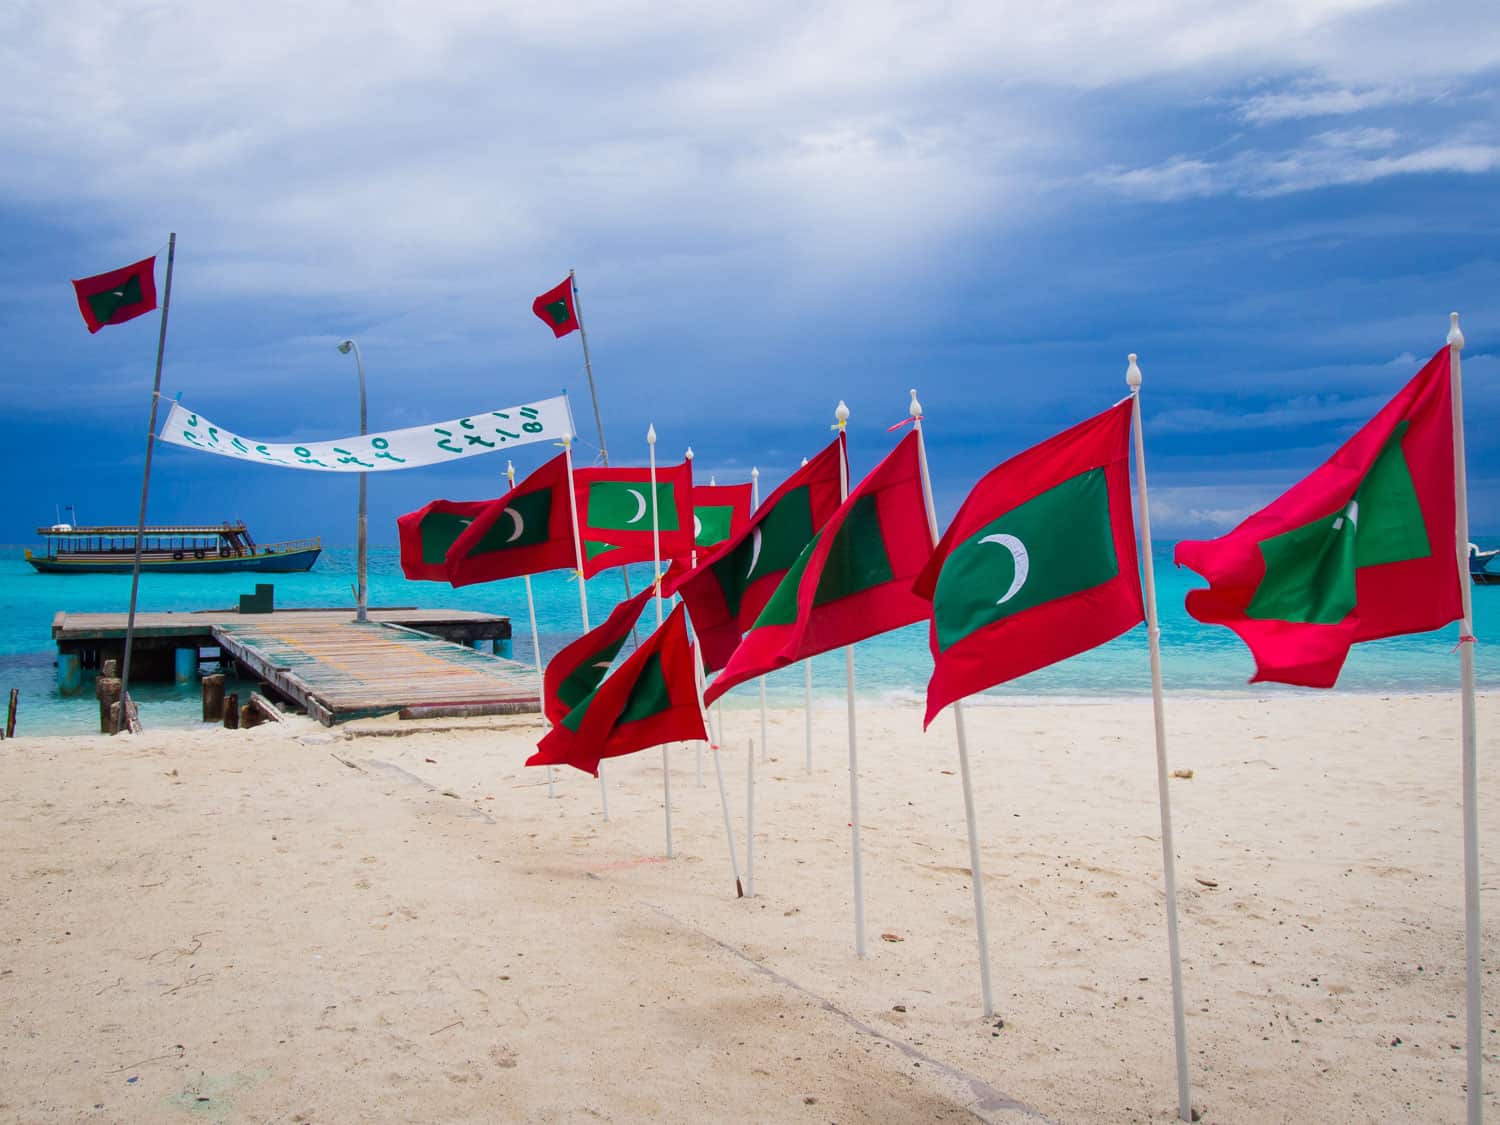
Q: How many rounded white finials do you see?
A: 11